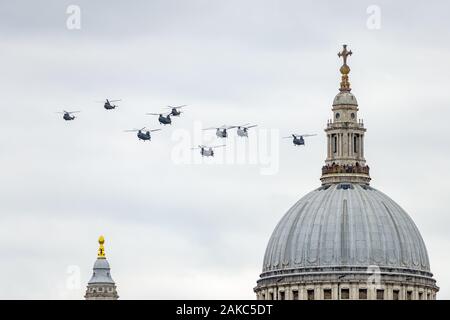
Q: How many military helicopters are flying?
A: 9